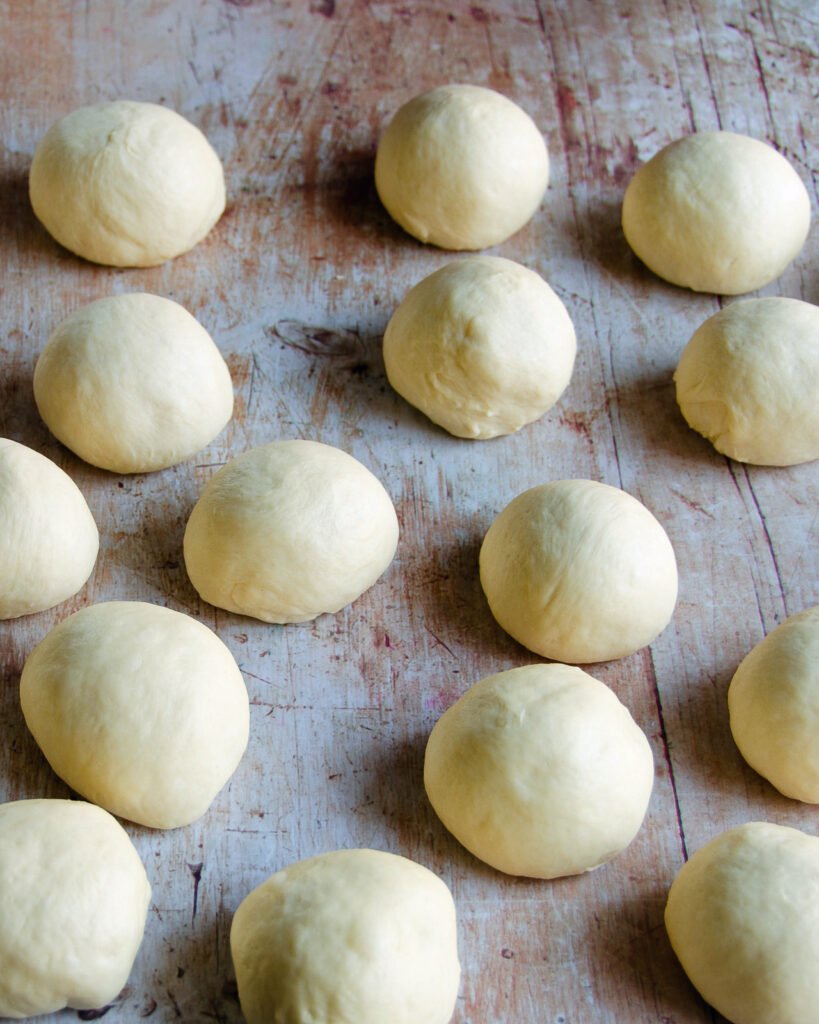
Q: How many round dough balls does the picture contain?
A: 15